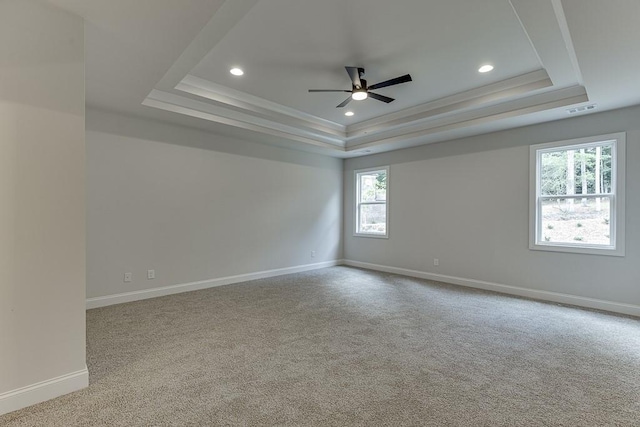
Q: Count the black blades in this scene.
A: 5